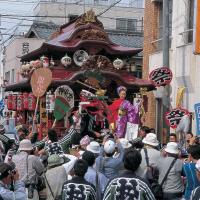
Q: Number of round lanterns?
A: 2